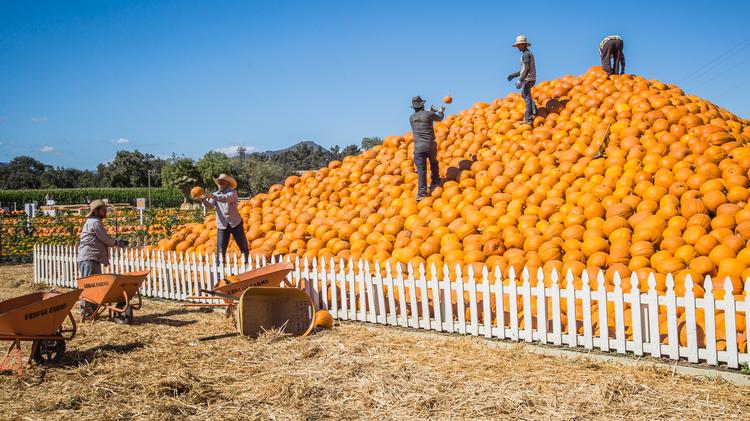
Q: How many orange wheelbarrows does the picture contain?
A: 3